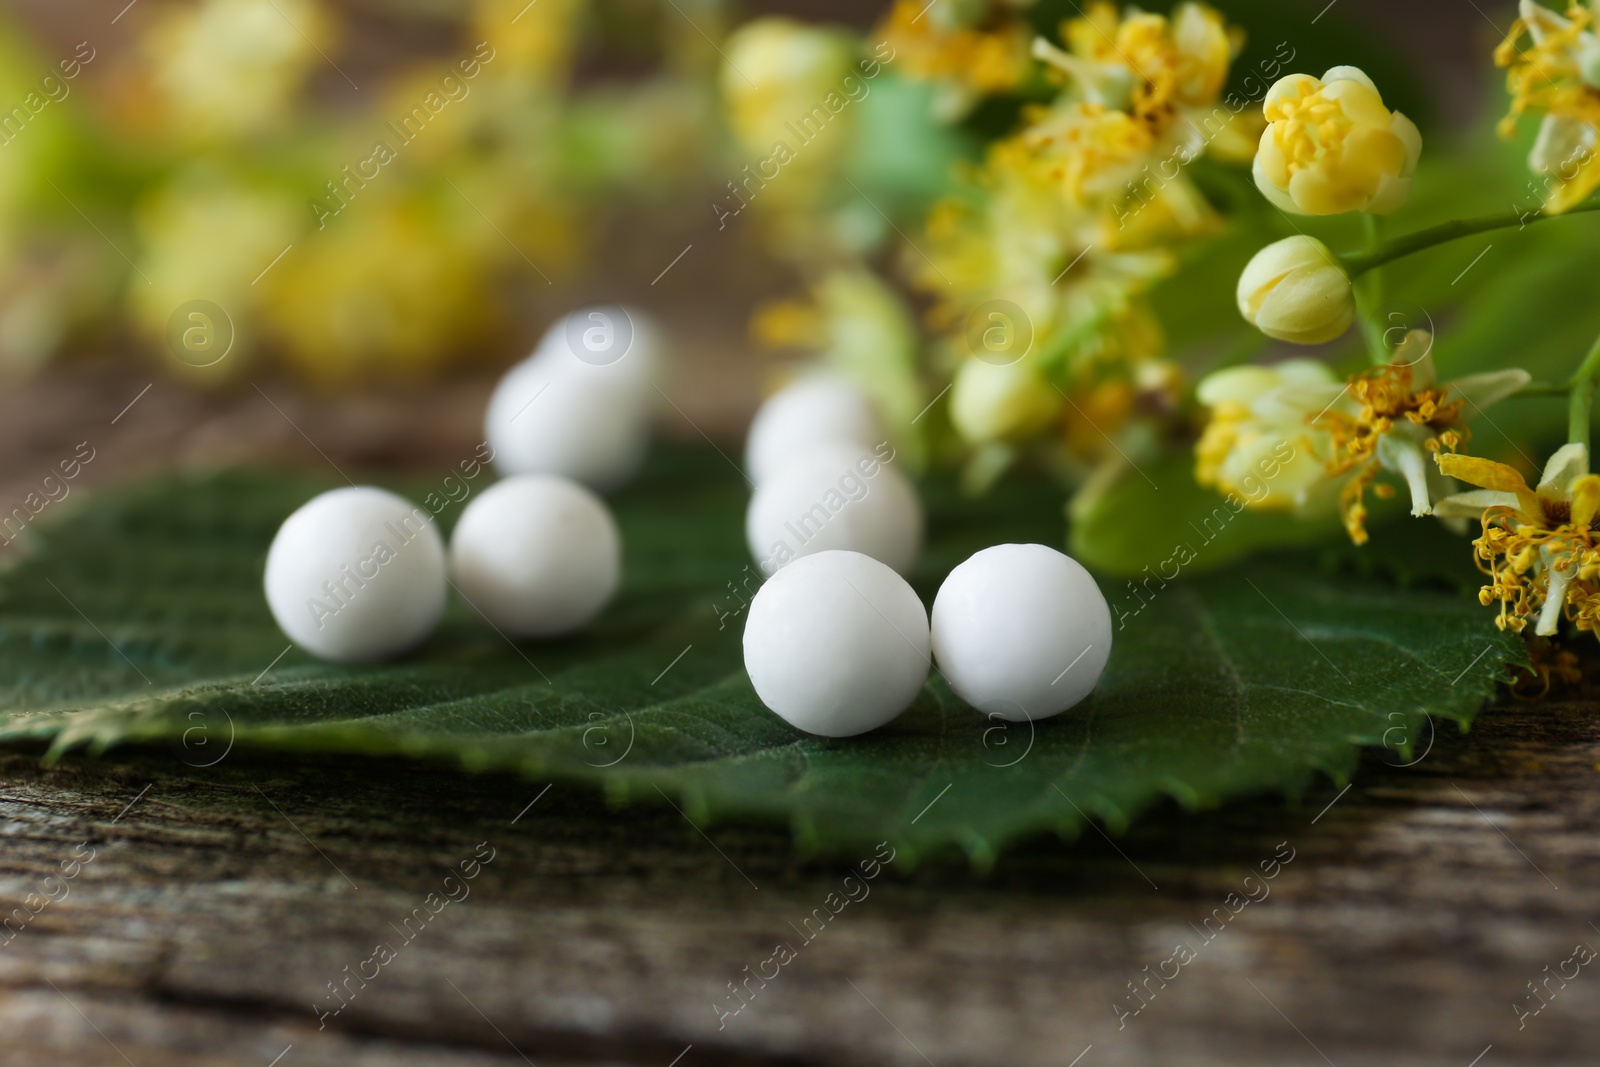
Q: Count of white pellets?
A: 8